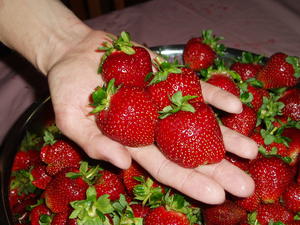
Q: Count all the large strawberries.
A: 4